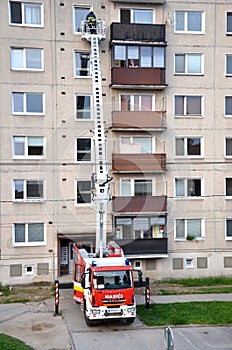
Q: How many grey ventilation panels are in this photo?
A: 6